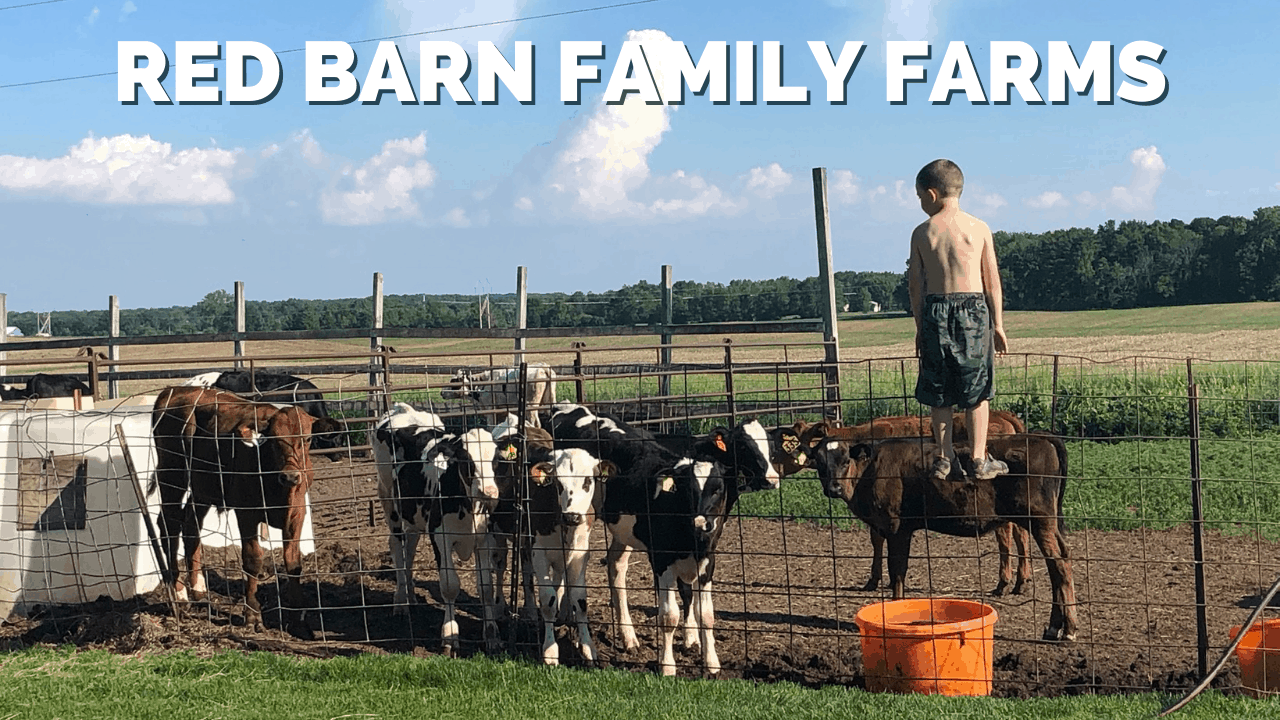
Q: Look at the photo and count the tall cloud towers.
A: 1